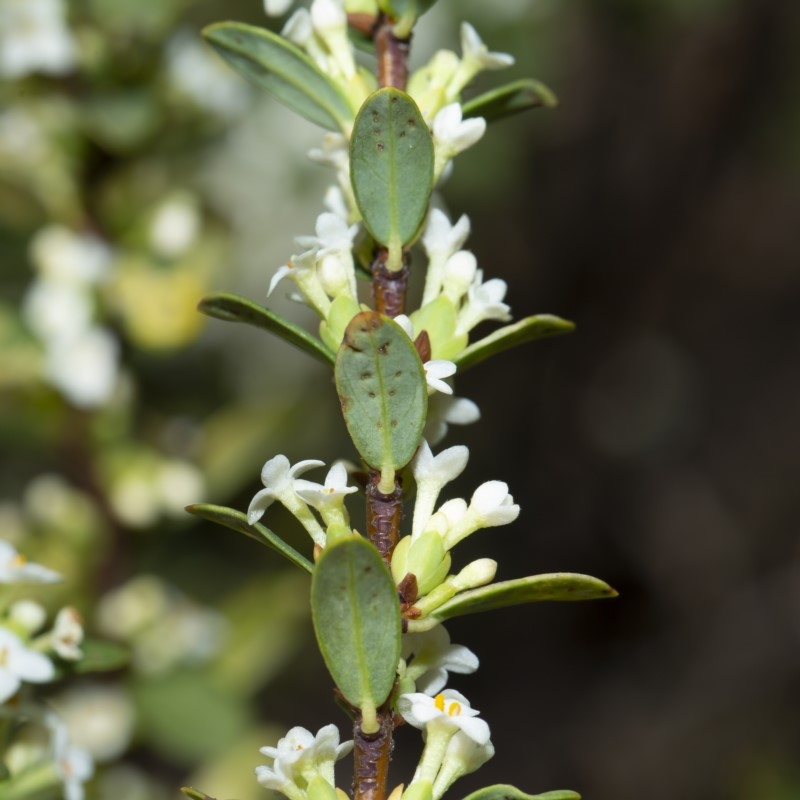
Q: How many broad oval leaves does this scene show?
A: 3